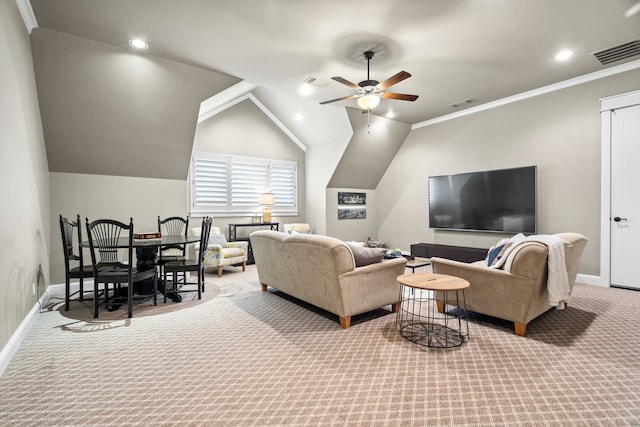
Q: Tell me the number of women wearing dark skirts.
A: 0